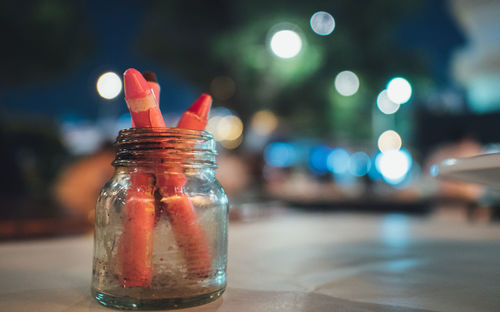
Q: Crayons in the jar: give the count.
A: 3